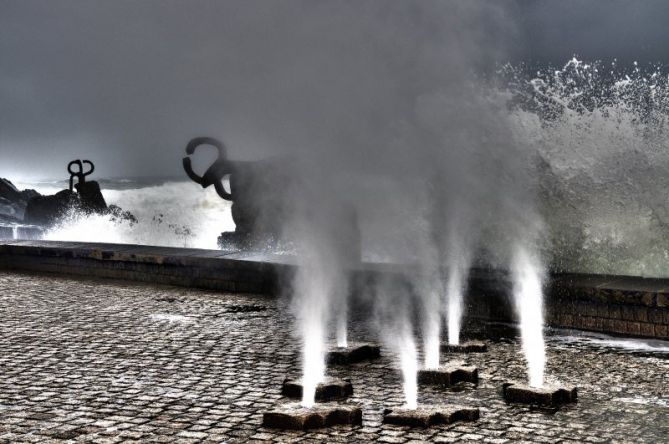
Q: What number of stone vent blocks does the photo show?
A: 7